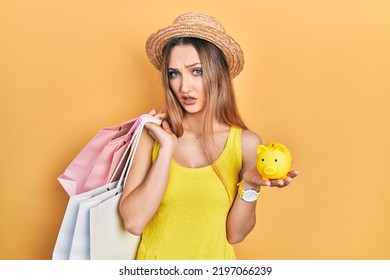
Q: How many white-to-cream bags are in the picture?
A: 2